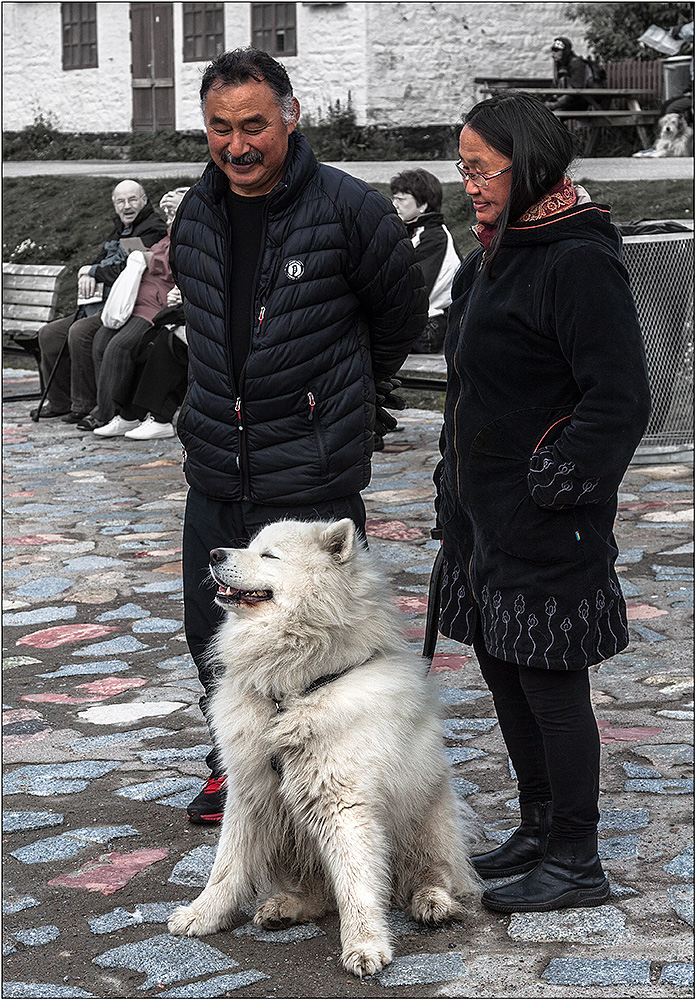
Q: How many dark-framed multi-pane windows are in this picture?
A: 3